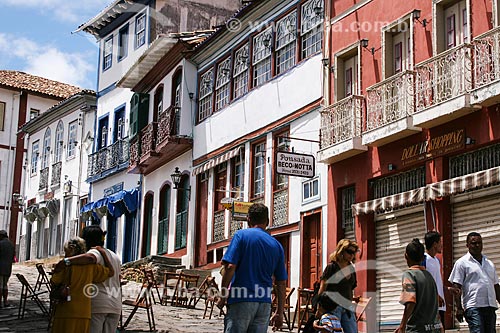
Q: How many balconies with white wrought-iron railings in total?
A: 4